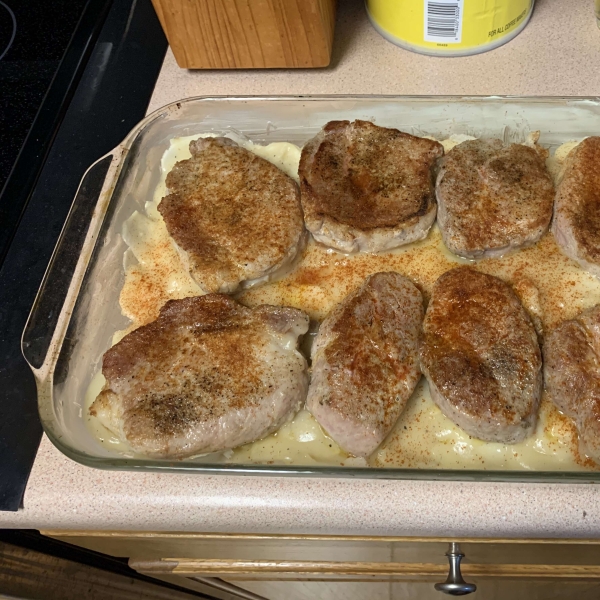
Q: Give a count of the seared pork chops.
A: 8